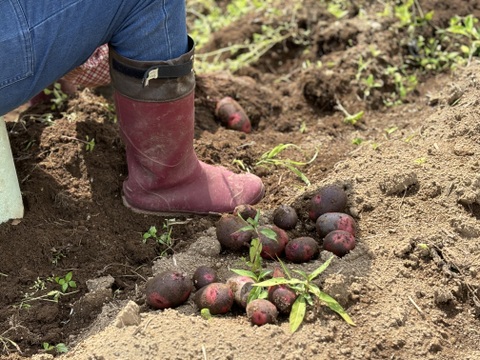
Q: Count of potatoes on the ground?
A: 15